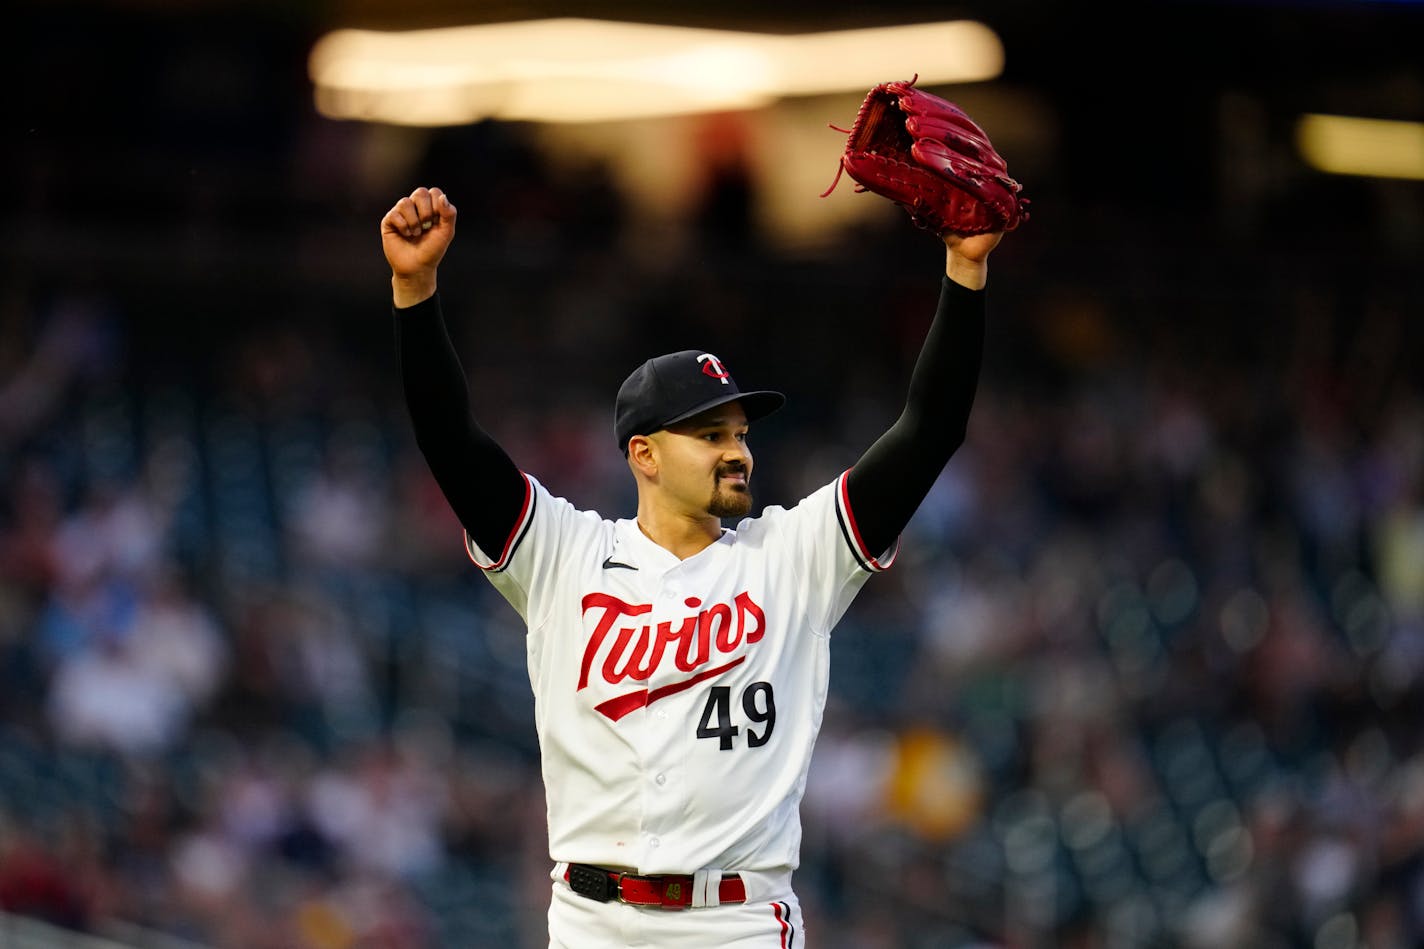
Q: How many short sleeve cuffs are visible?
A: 2